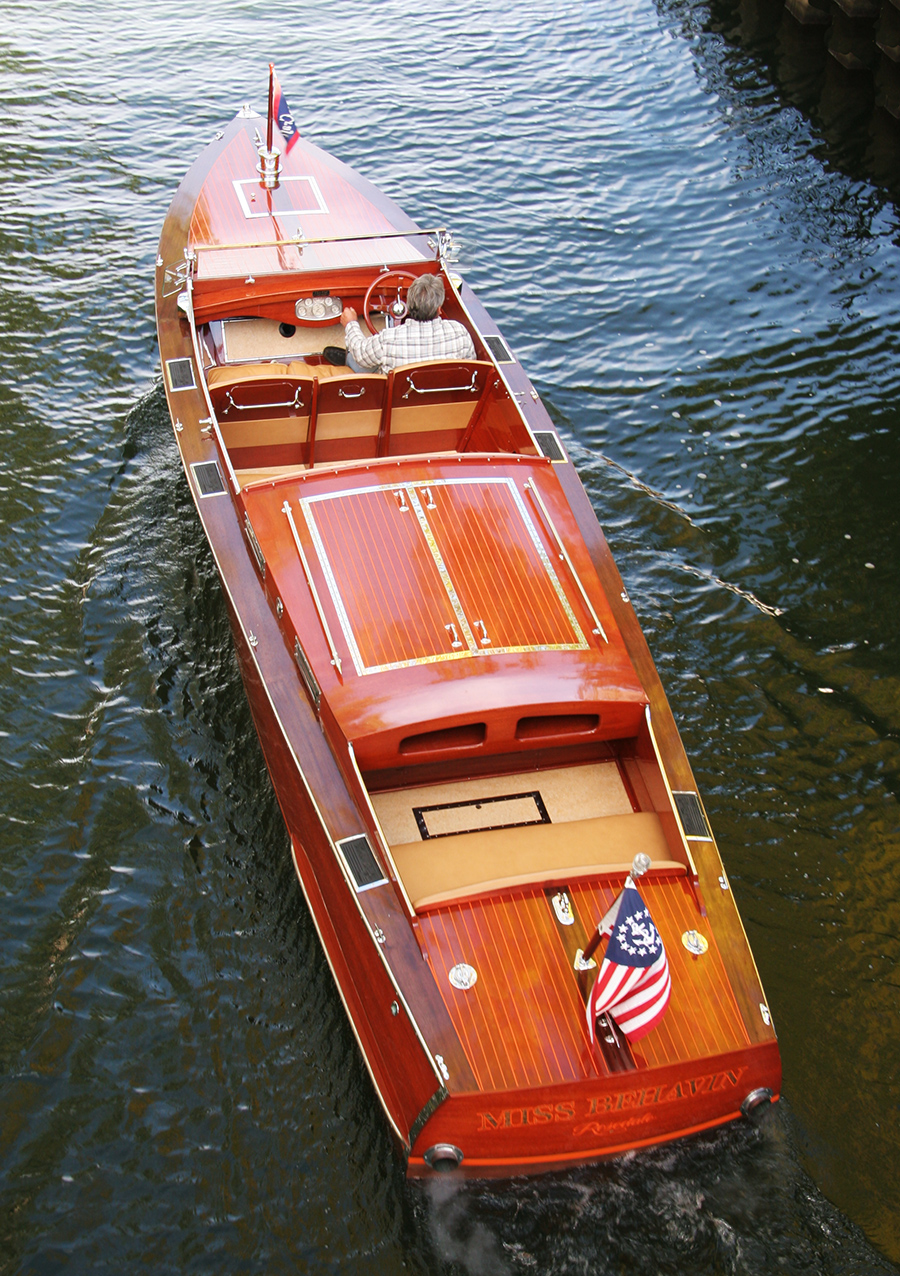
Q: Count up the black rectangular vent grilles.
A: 6